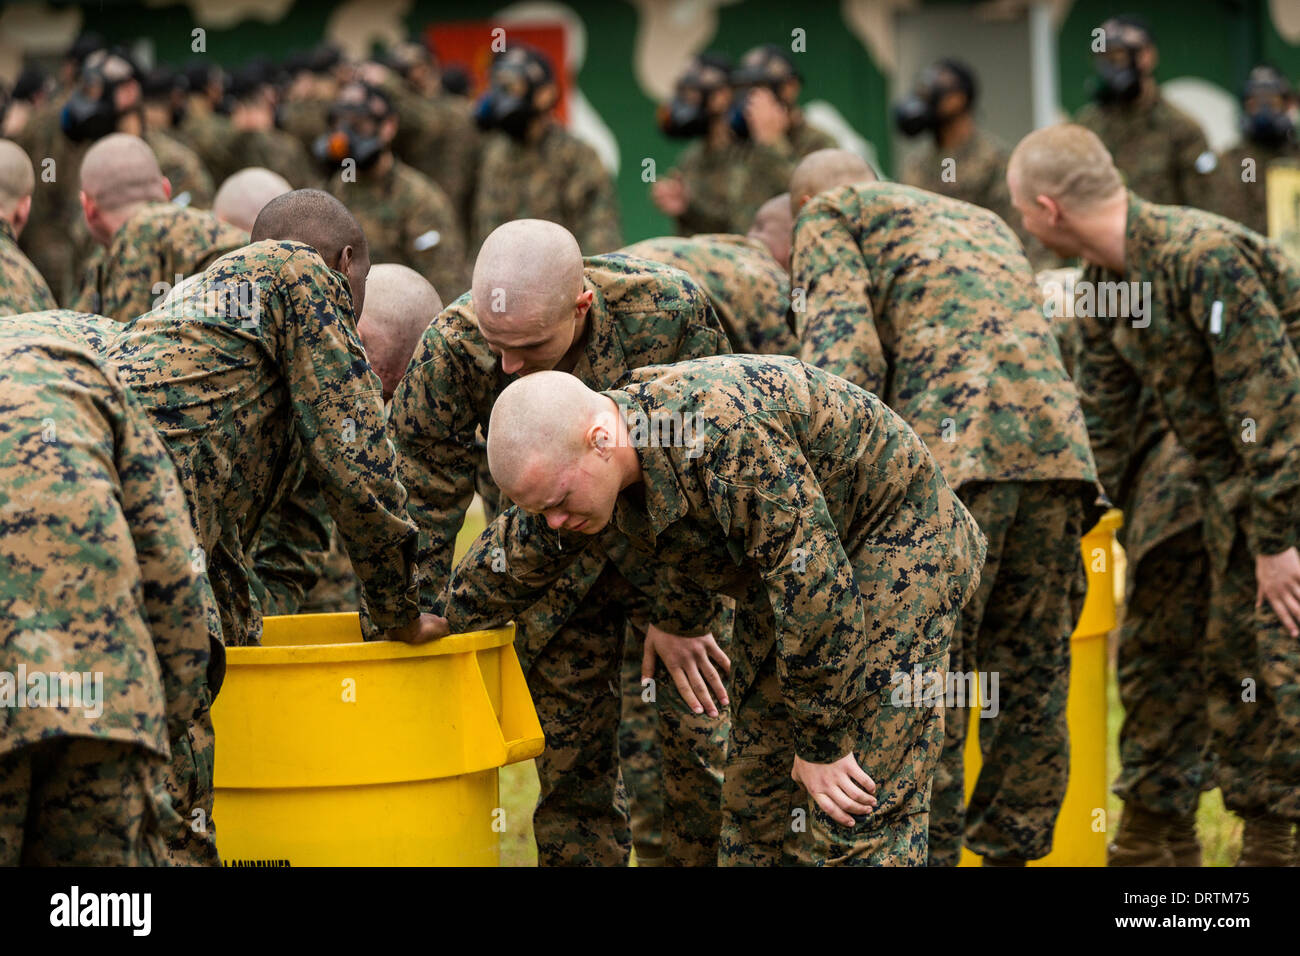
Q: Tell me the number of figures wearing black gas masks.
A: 8